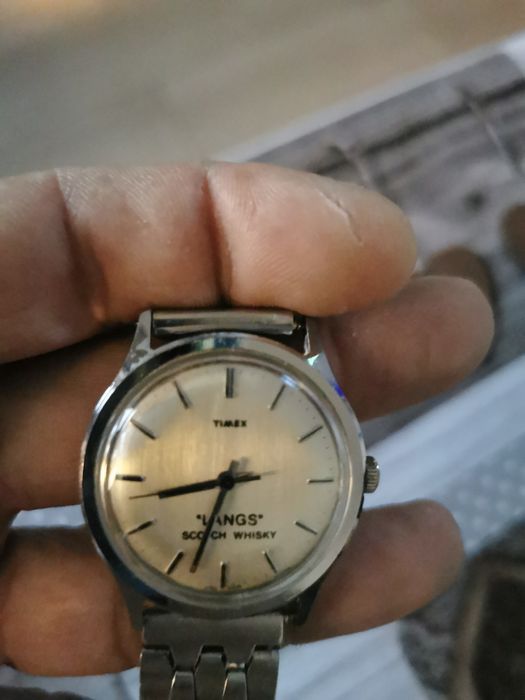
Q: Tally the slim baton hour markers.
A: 12